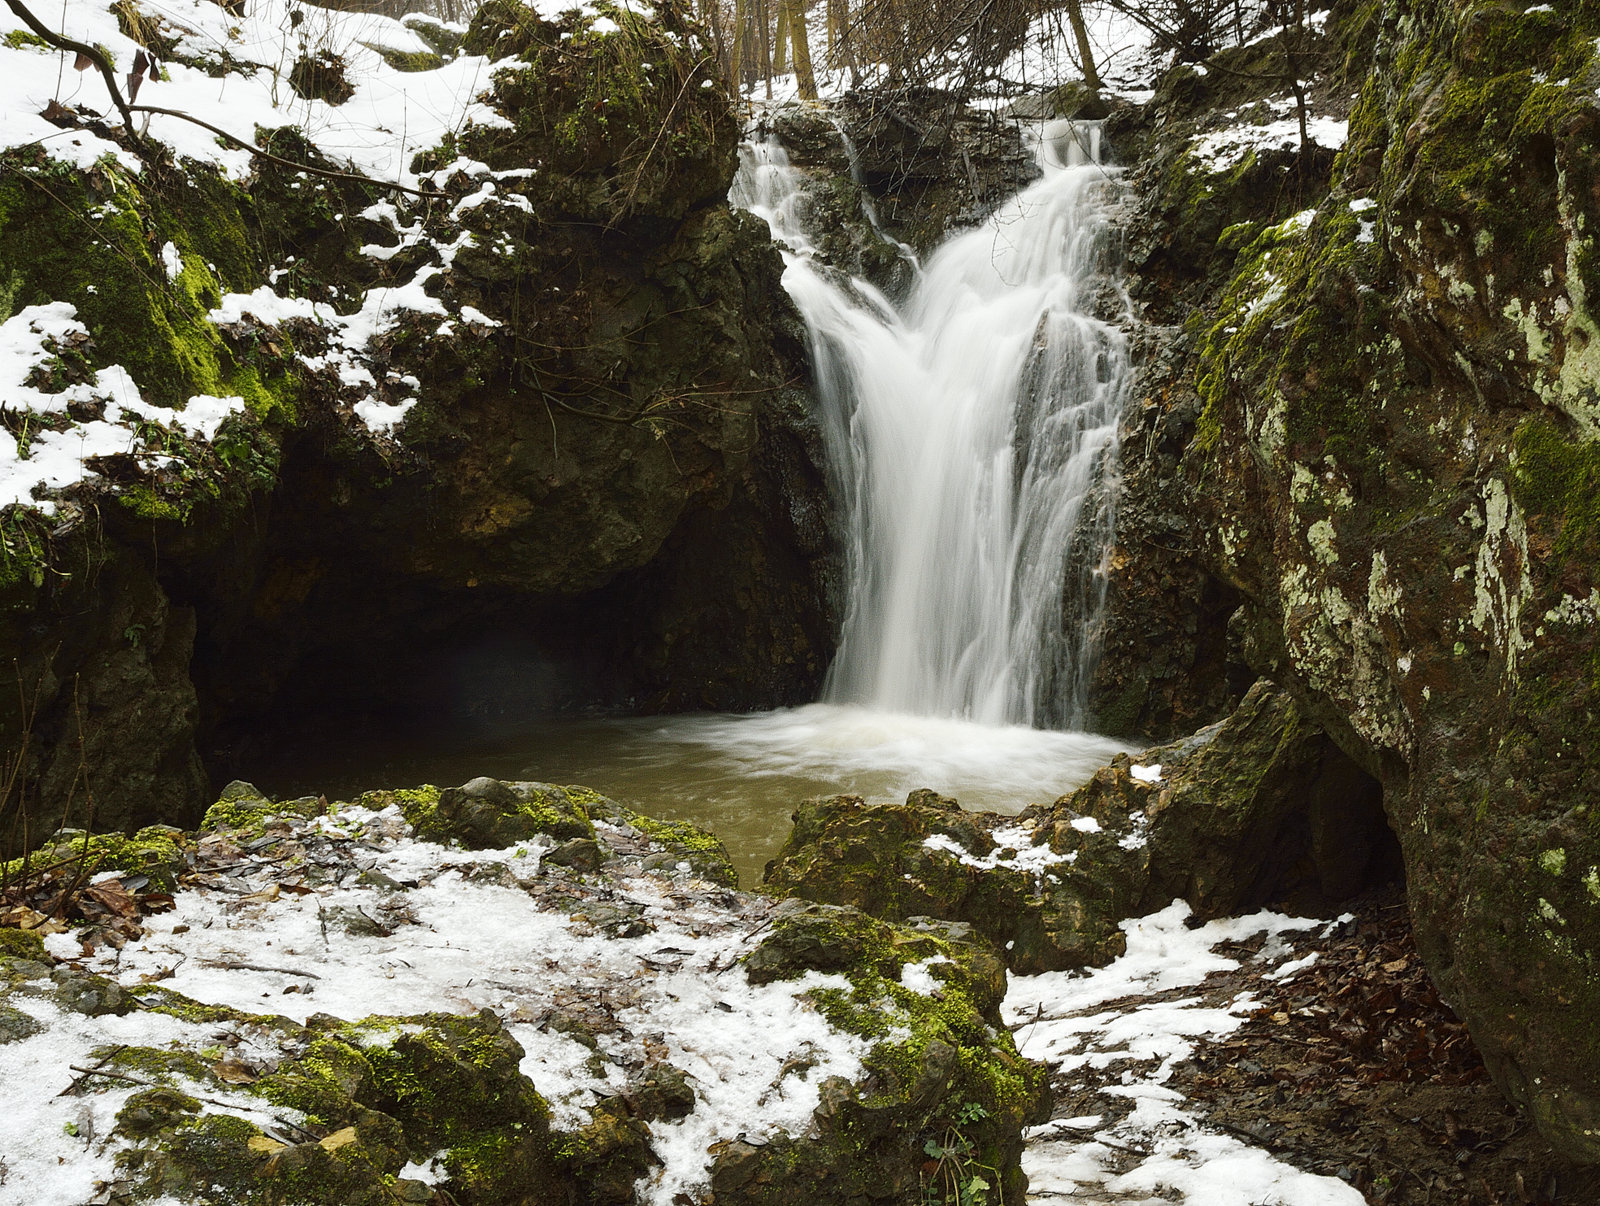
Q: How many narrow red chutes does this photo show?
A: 0